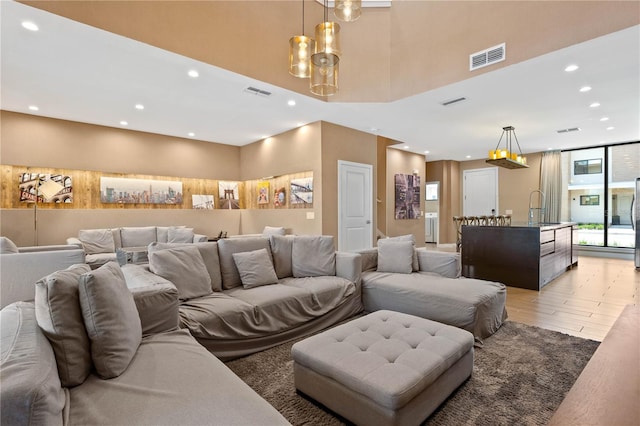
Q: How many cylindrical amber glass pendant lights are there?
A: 4